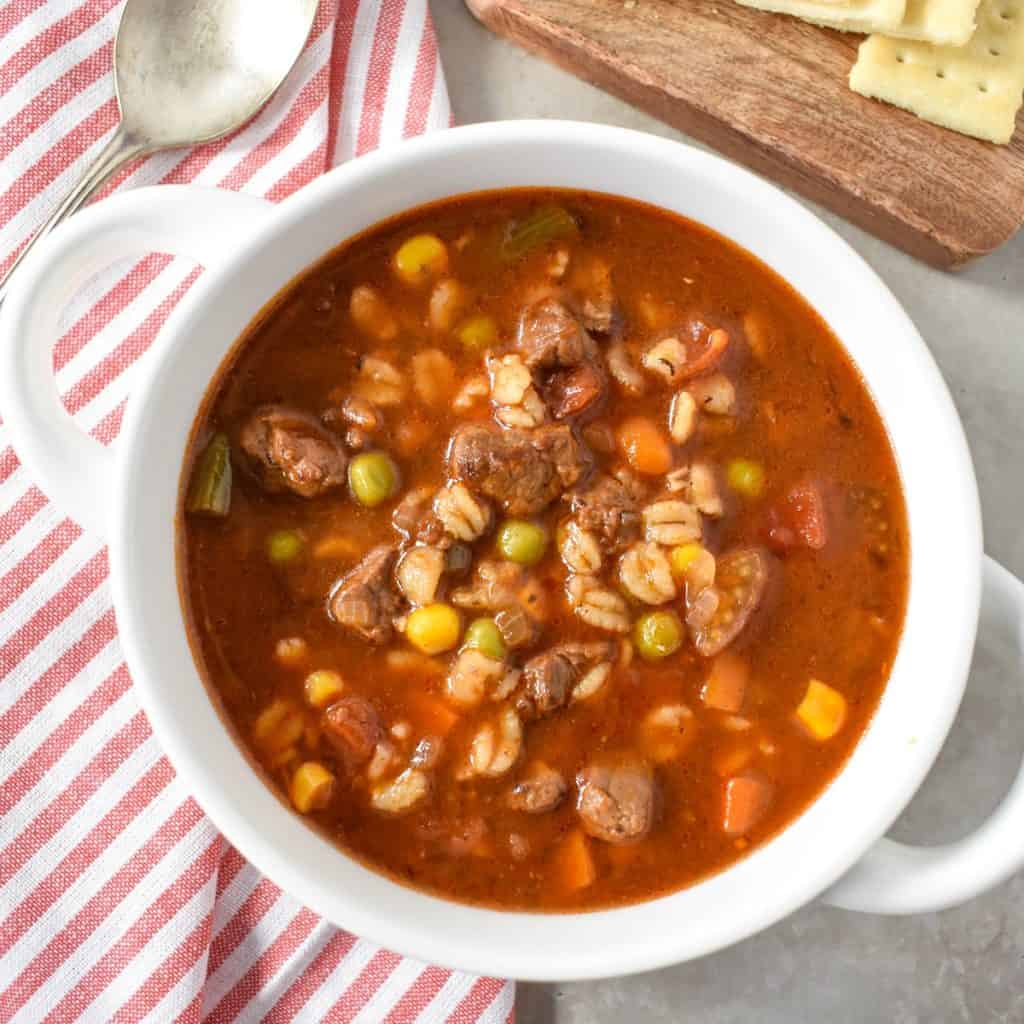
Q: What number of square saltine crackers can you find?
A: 3